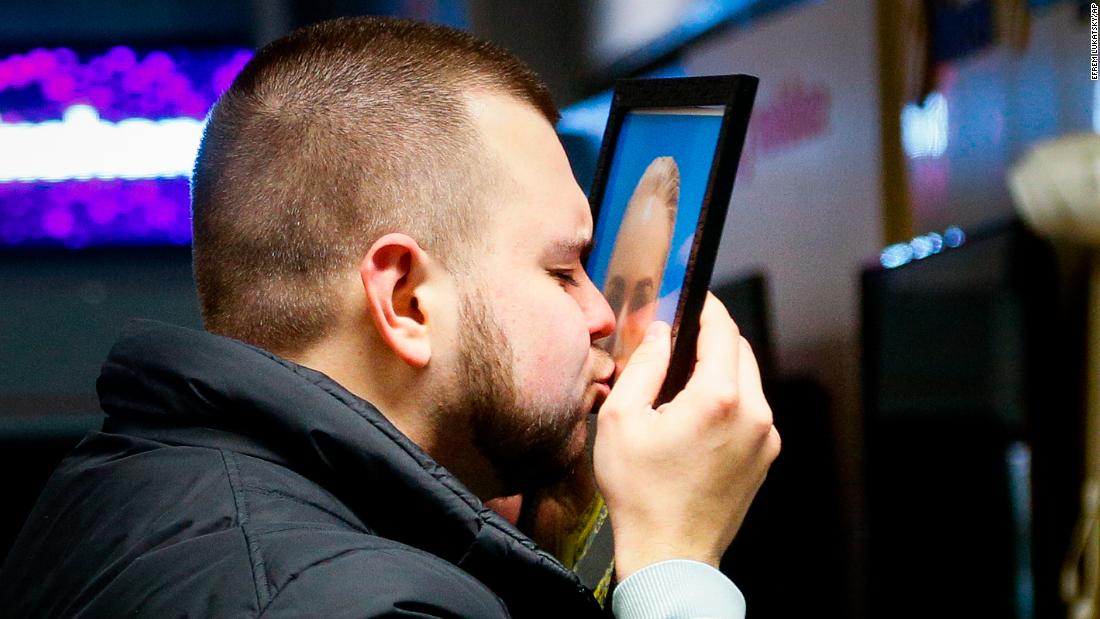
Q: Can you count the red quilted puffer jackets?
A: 0